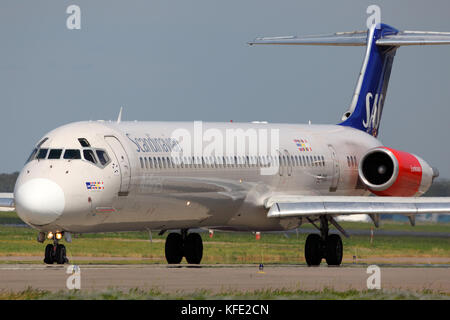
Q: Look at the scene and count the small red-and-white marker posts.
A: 3